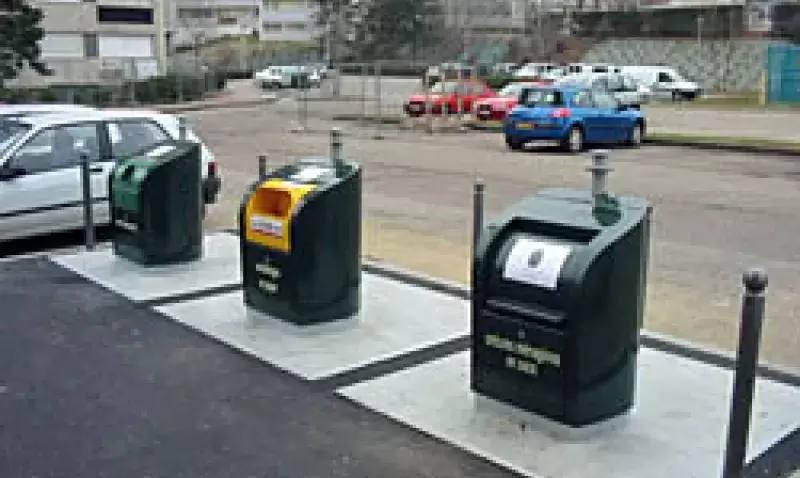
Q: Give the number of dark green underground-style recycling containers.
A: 3